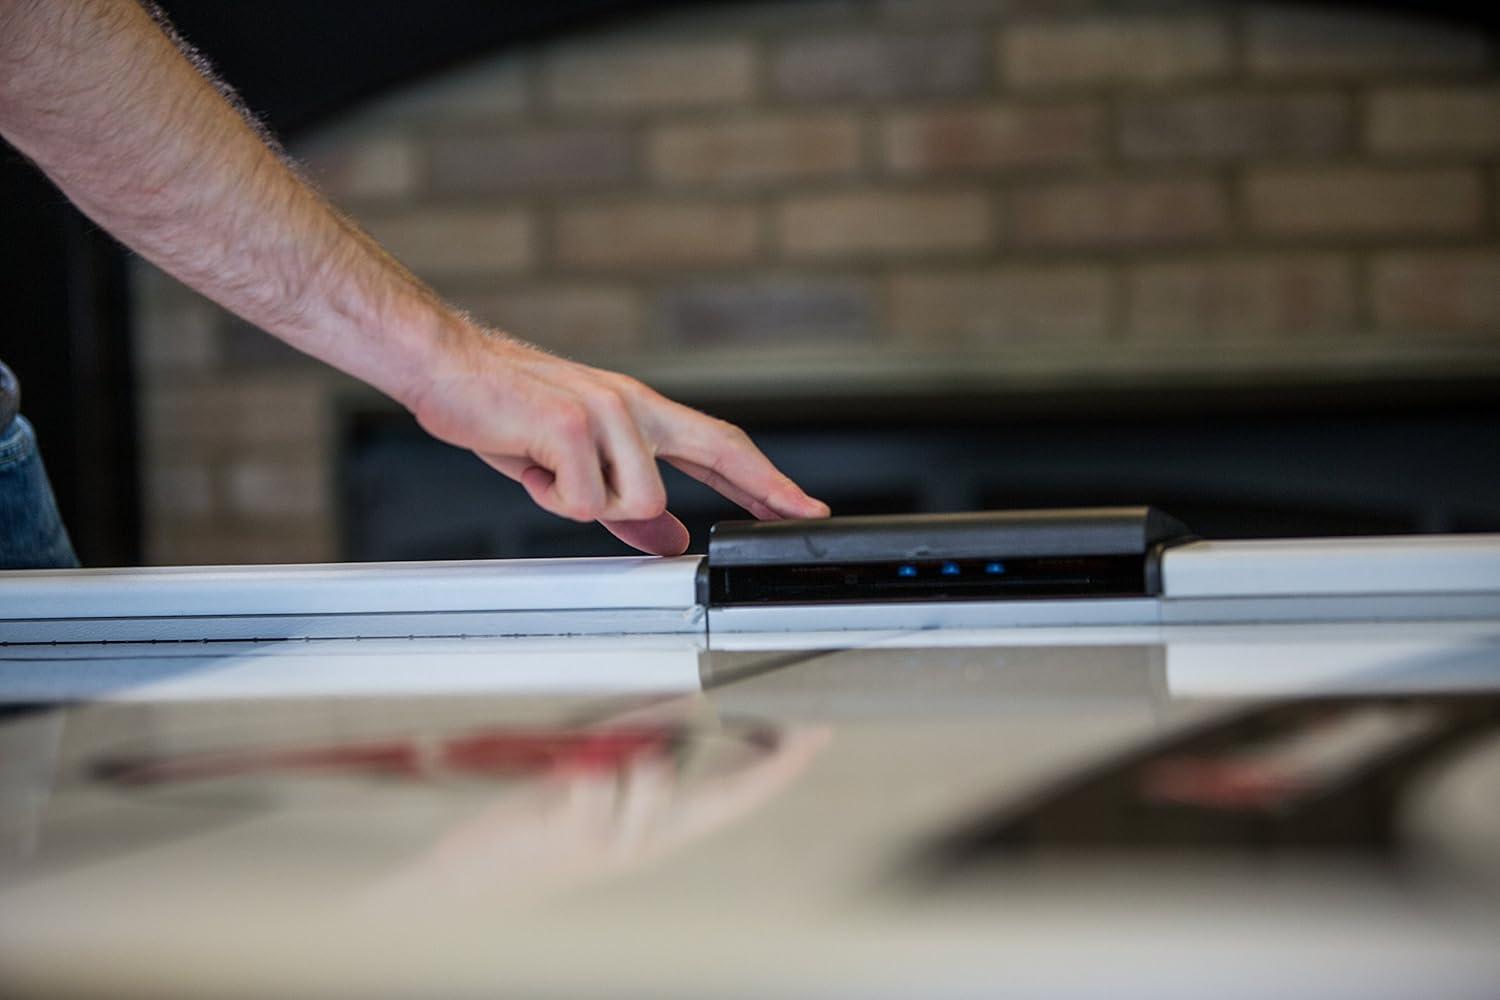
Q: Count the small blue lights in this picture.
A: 3